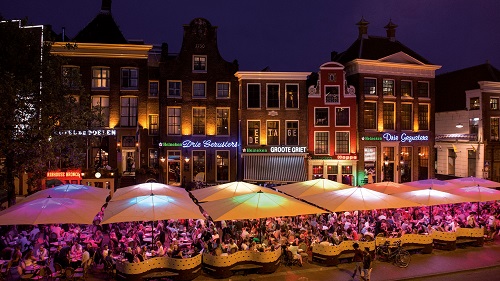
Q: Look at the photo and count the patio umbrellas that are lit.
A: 13